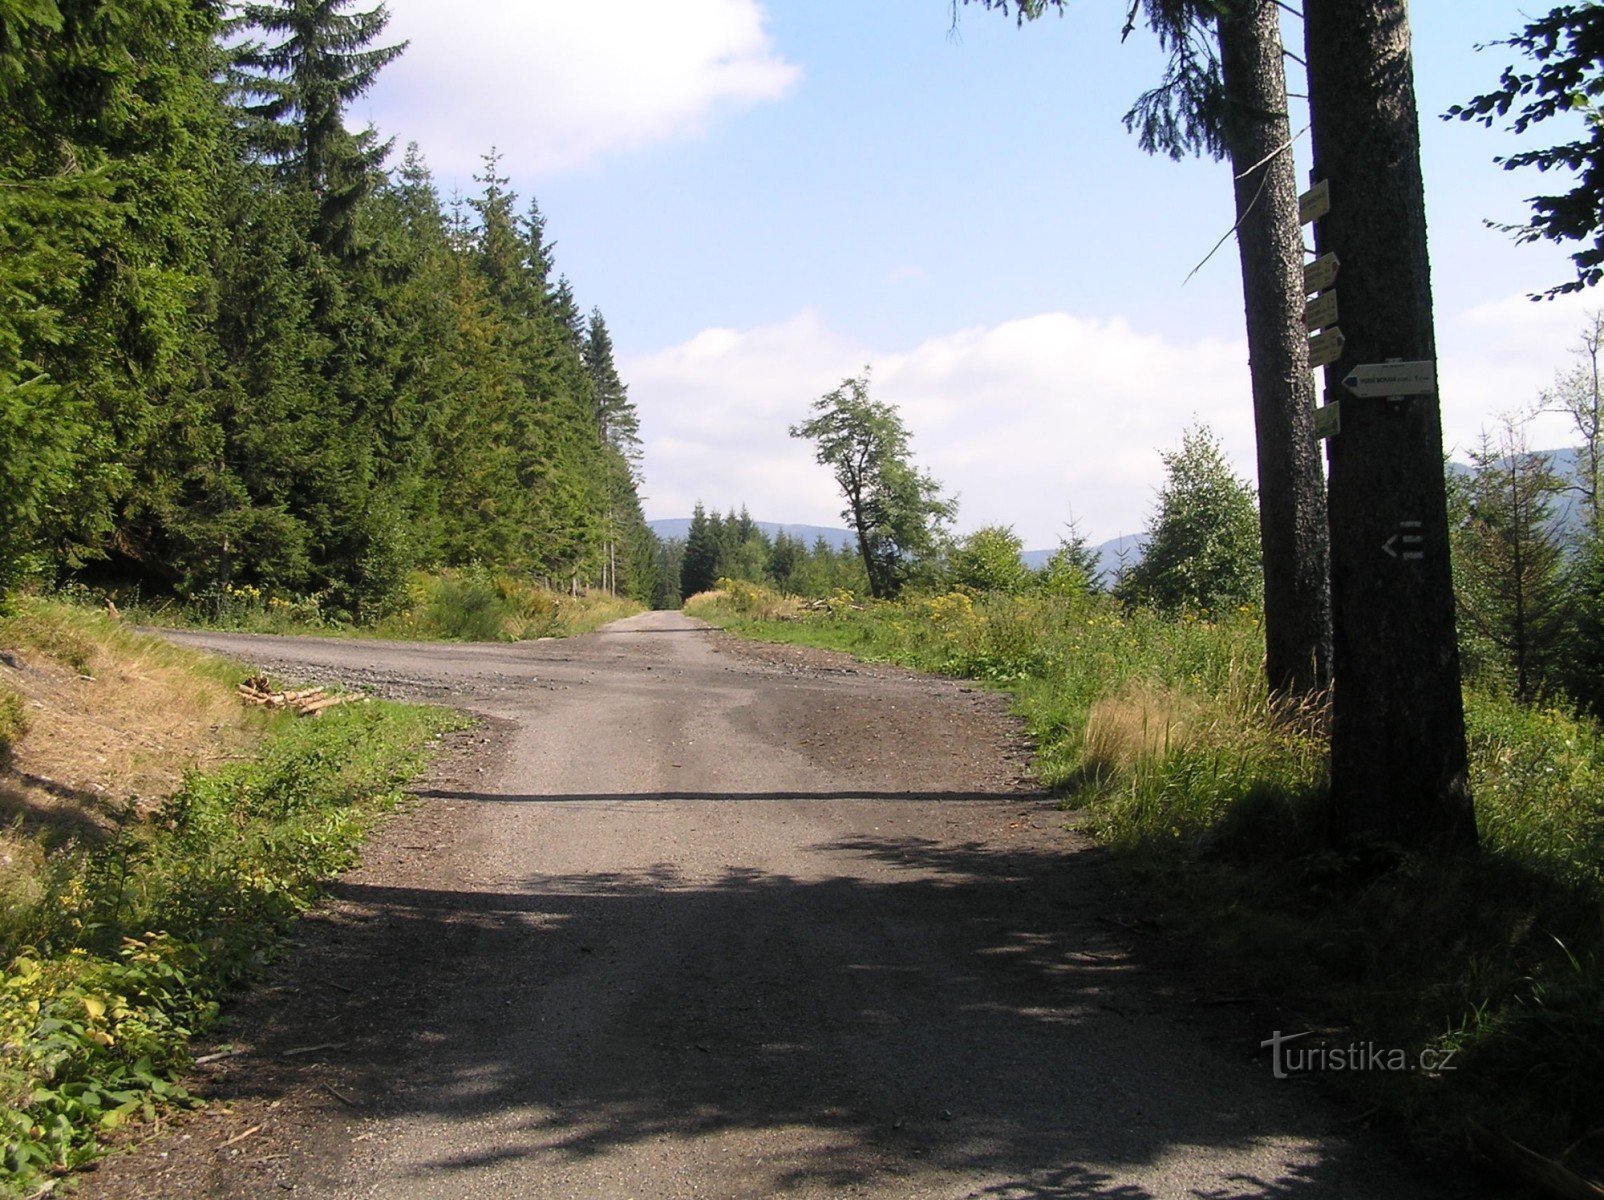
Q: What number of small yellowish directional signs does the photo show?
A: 5